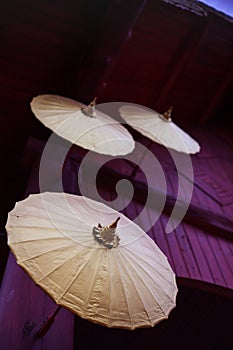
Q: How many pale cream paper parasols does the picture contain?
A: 3